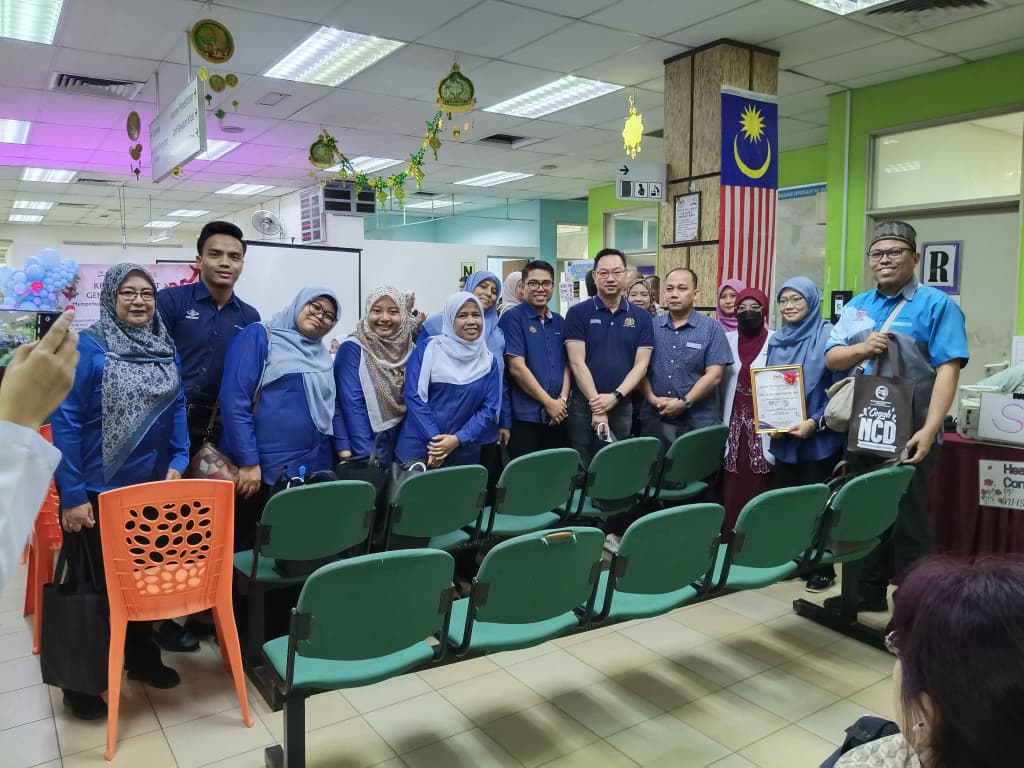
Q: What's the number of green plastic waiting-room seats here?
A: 10